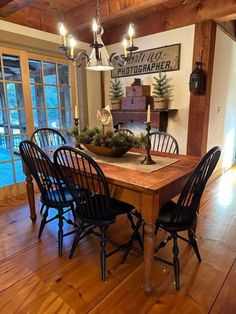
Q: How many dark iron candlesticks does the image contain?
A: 2